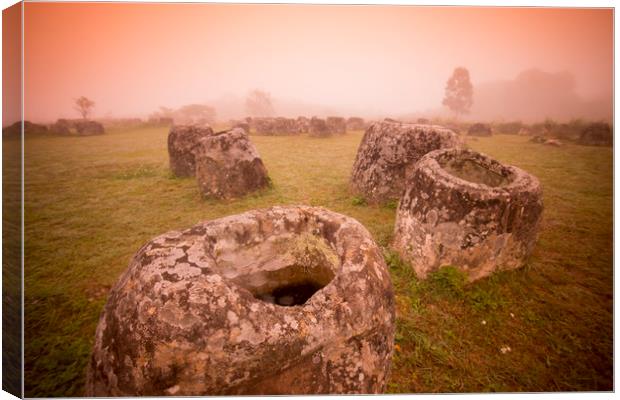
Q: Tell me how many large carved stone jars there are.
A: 5